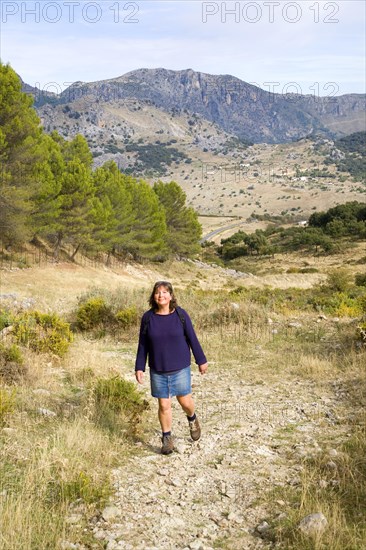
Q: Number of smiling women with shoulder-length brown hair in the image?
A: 1